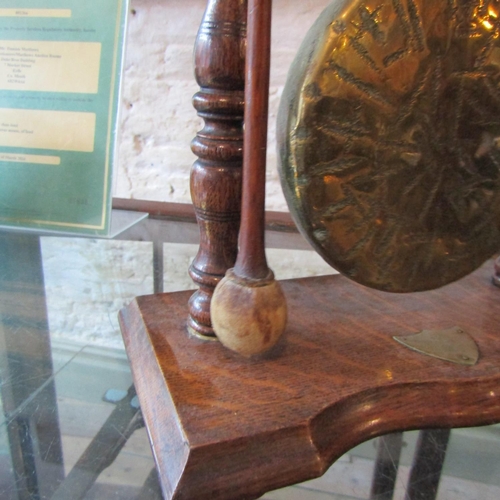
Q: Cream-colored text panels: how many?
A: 4